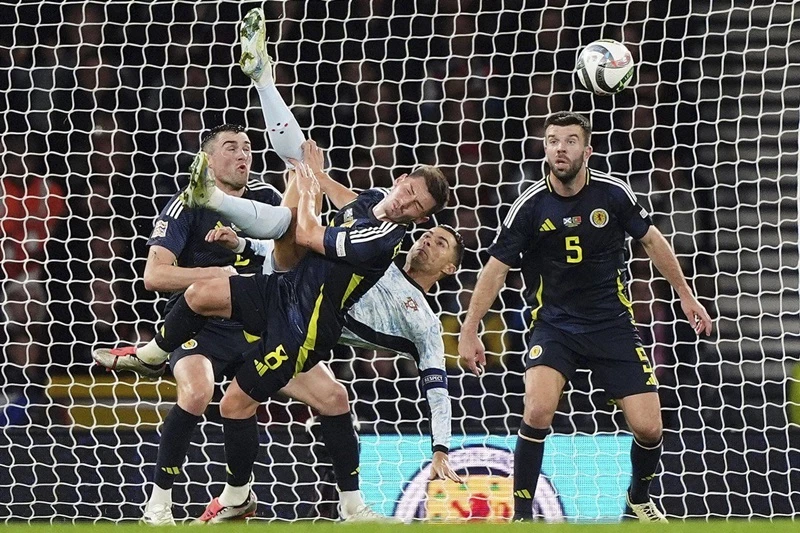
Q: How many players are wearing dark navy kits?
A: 3